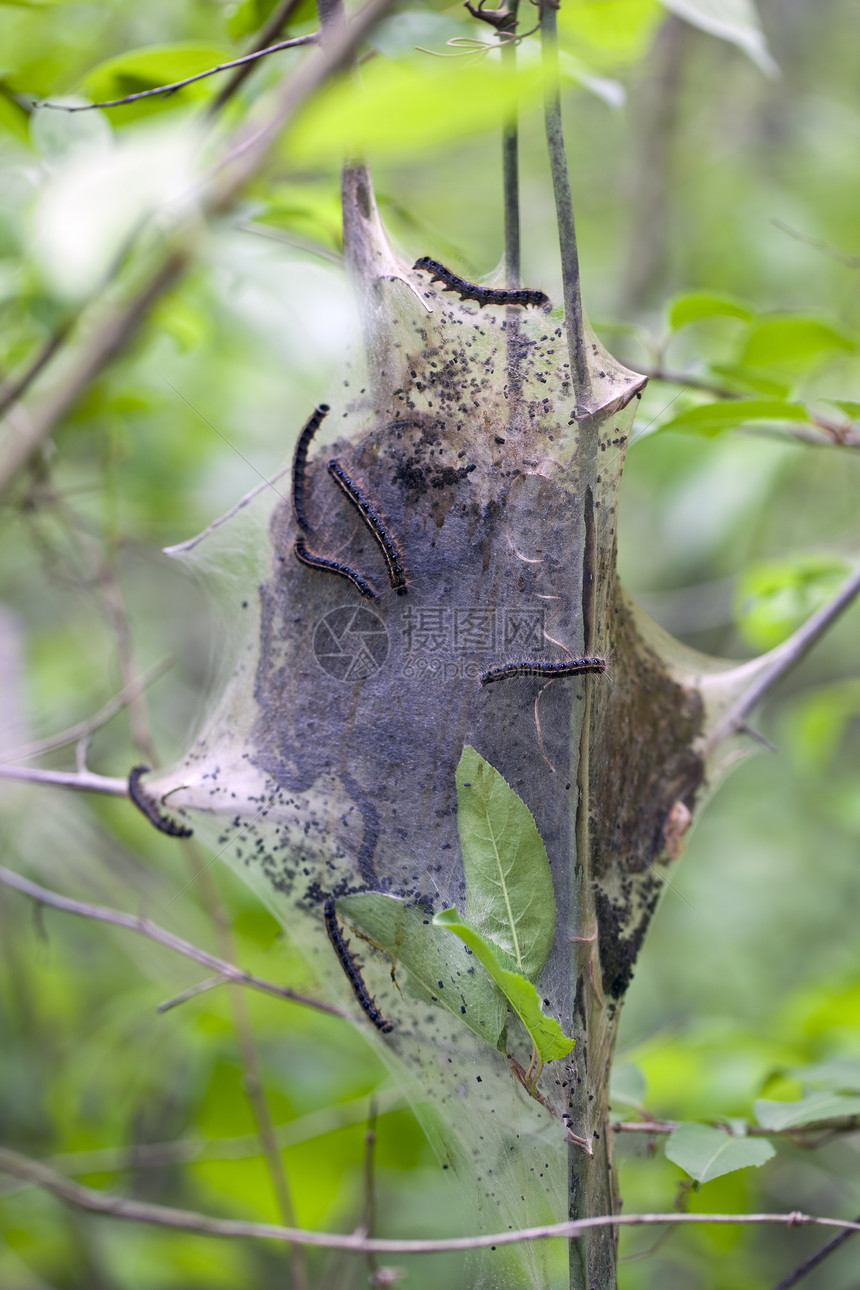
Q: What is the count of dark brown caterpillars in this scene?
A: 7